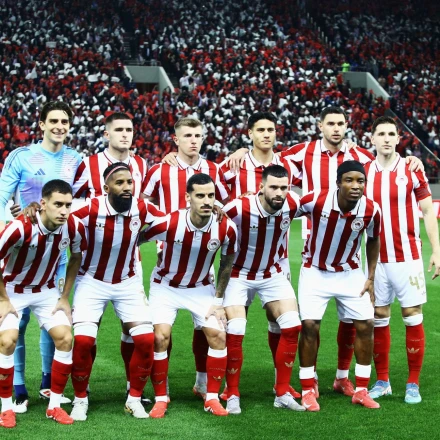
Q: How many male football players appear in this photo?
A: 11